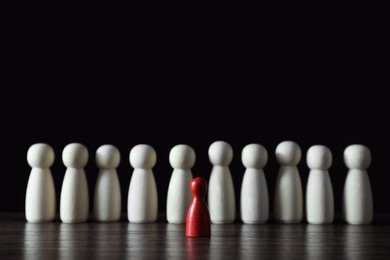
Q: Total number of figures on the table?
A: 11